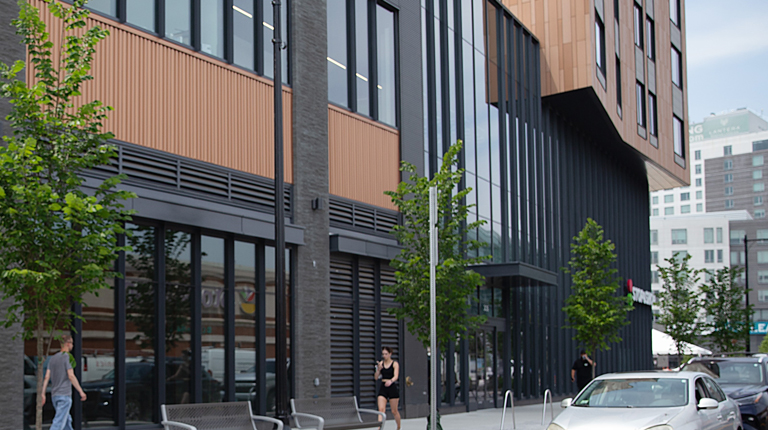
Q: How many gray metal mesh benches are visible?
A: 2